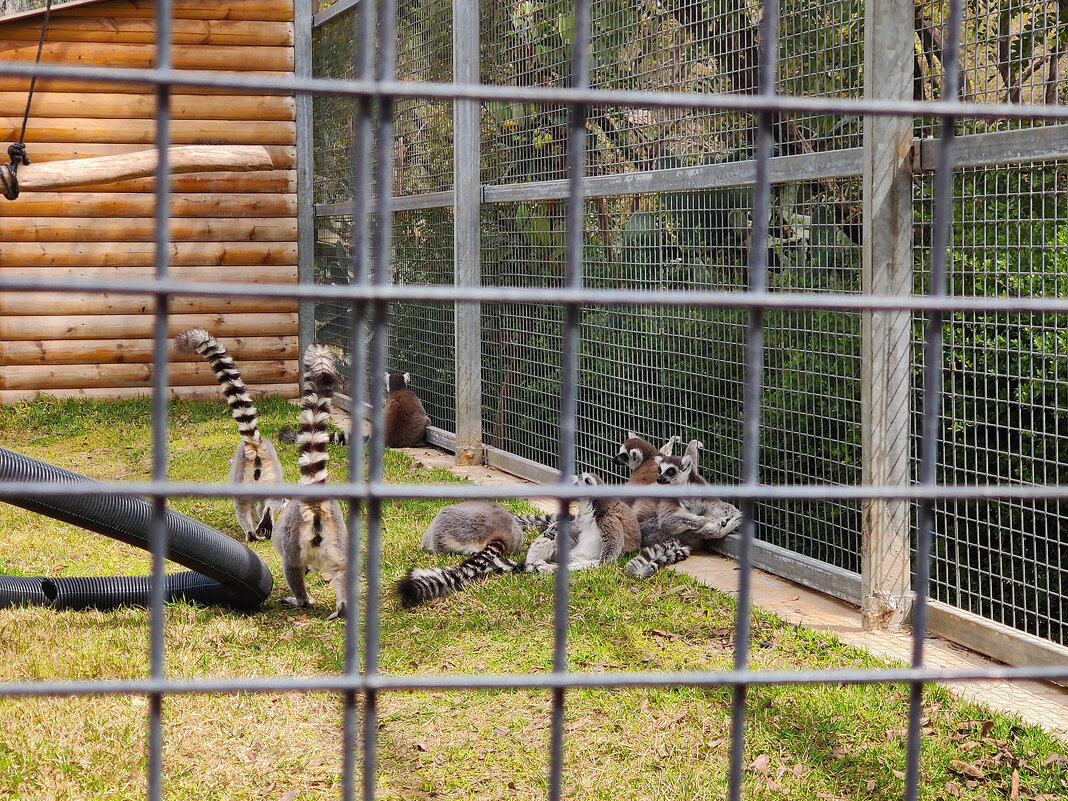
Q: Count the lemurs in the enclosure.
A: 7